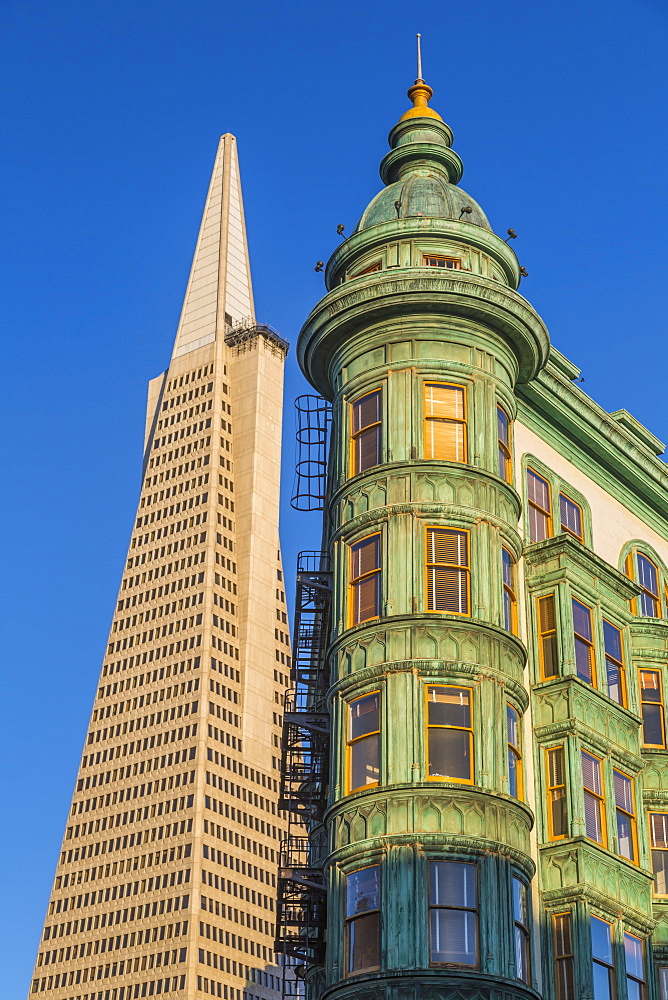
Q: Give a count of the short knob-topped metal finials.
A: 6